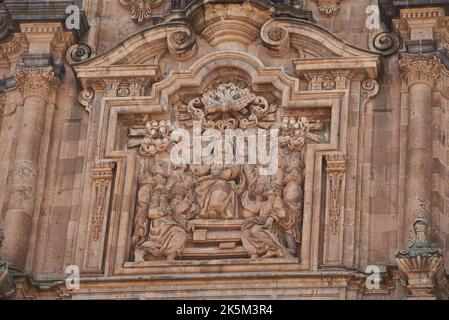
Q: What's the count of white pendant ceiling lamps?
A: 0